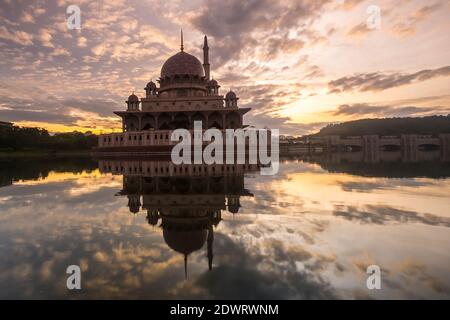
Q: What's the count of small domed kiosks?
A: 4